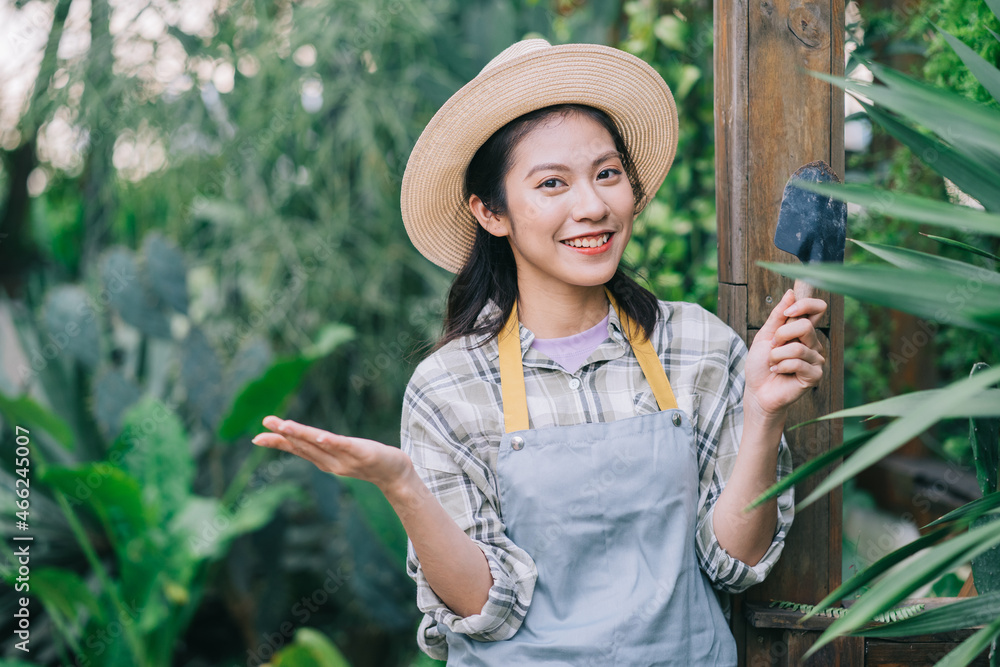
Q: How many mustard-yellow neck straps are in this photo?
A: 2